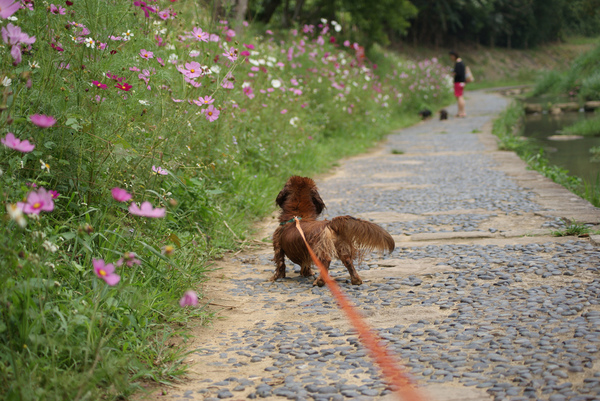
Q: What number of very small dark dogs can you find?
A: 2